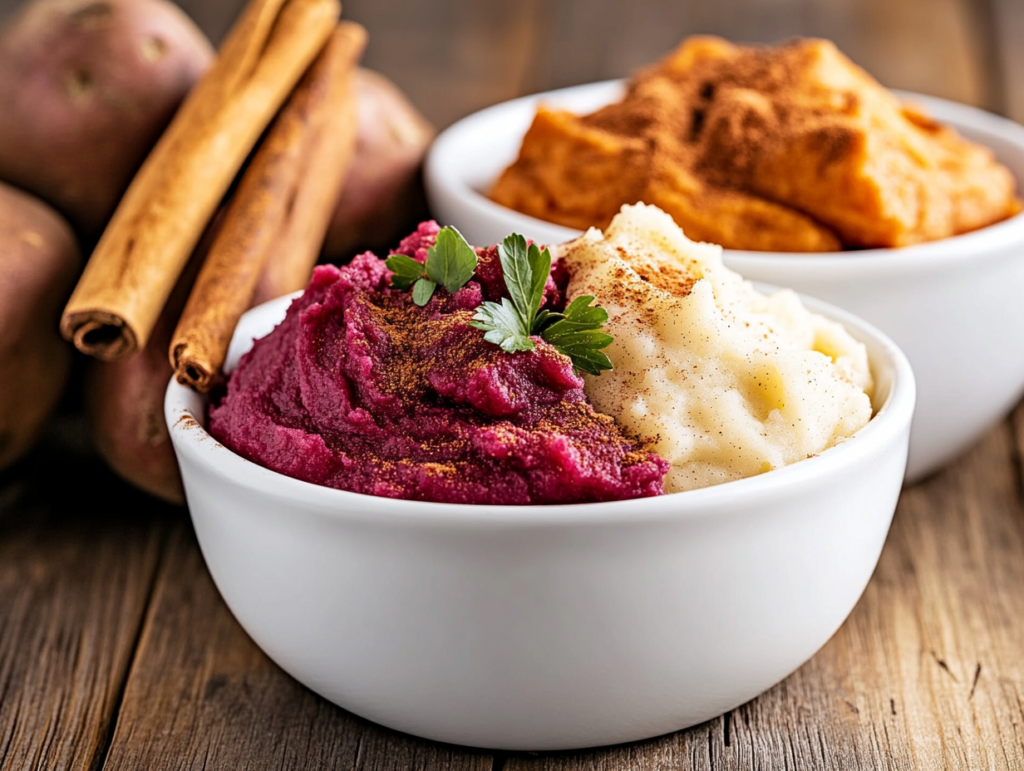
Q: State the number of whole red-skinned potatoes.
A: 4